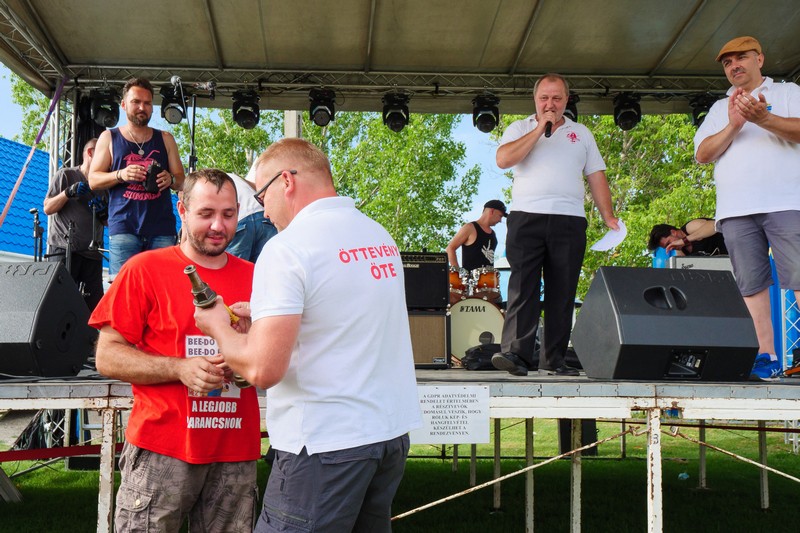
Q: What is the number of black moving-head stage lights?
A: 9